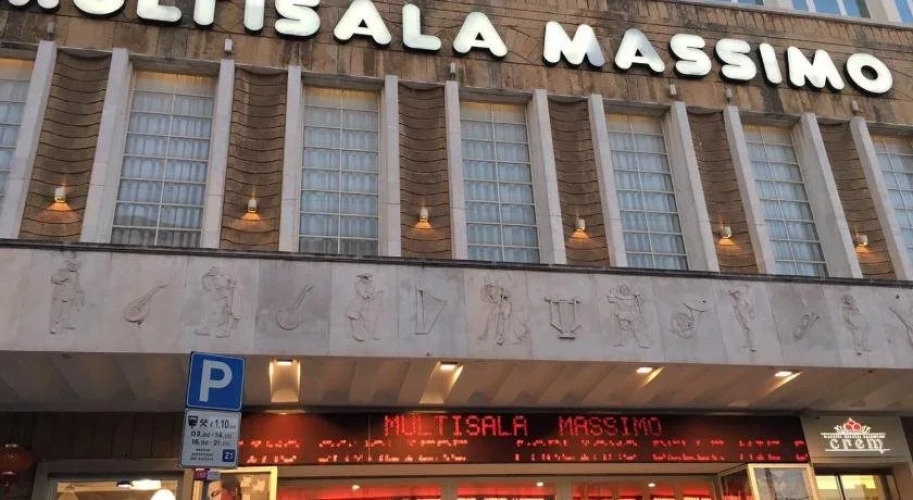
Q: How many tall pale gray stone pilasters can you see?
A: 12